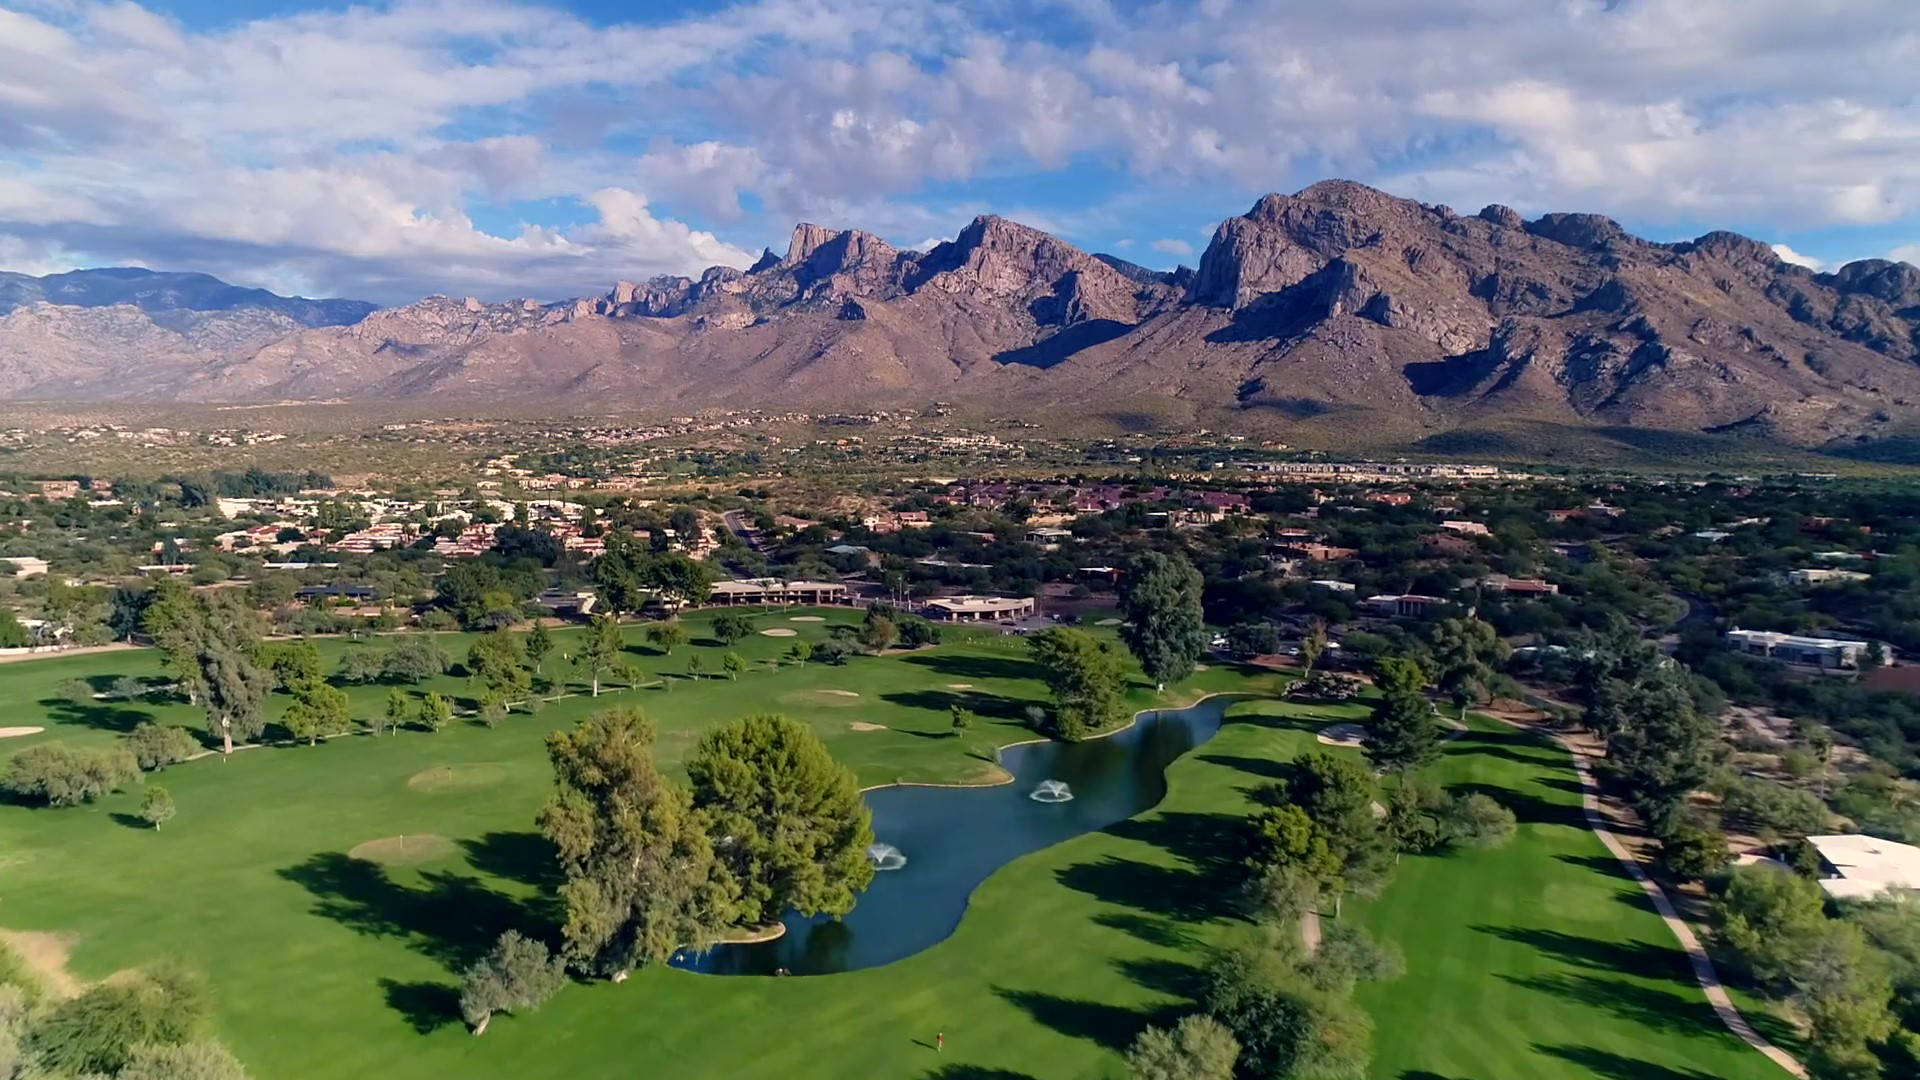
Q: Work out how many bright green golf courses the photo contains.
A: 1